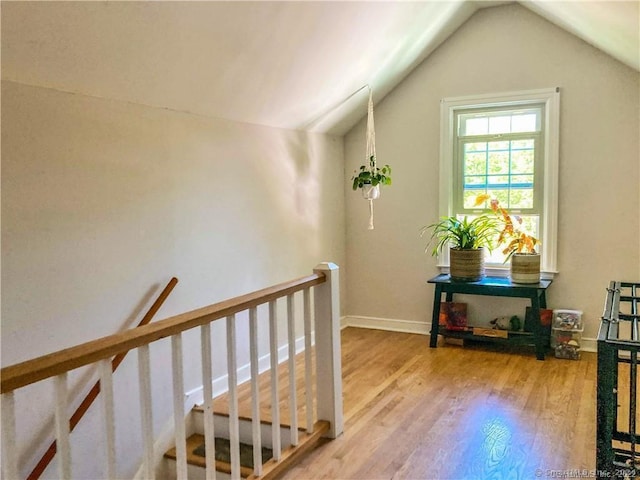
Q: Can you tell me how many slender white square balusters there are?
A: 11